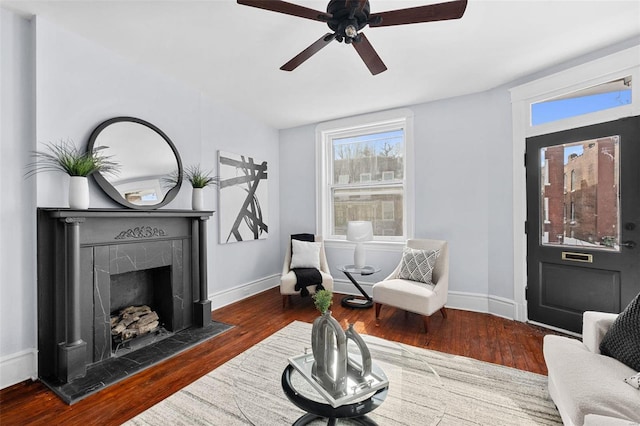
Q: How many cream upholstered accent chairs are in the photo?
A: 2